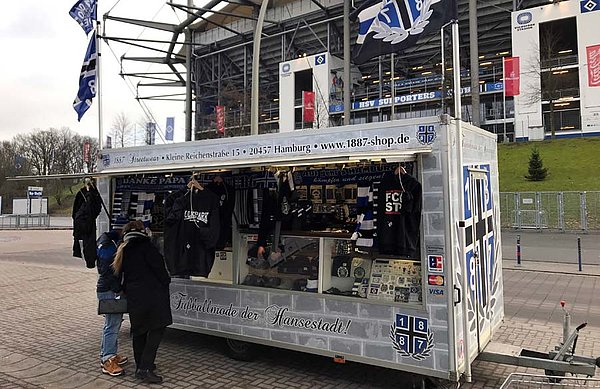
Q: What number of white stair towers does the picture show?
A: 2